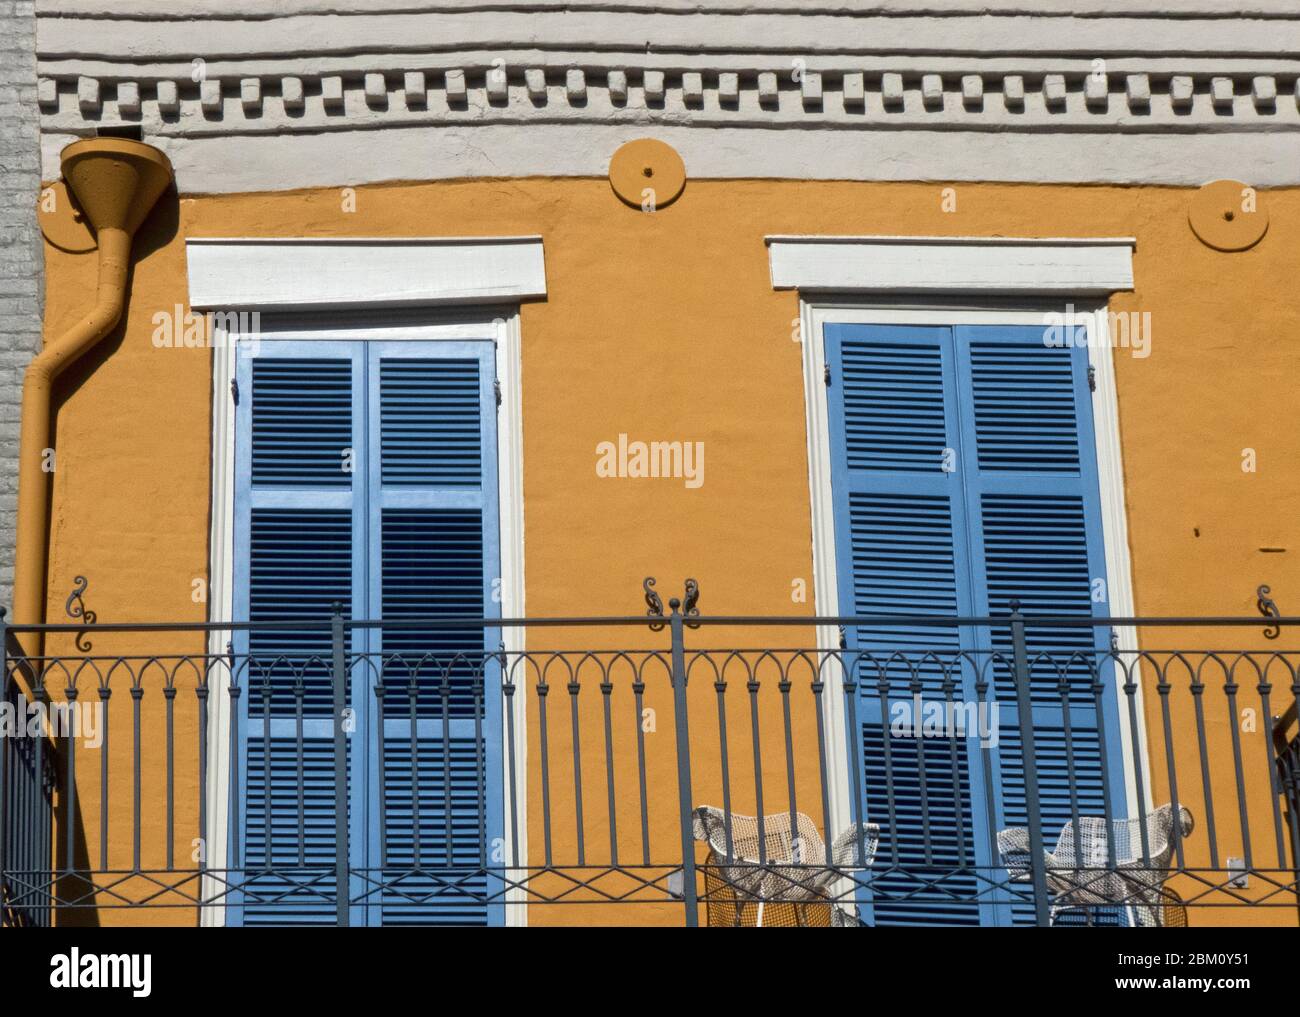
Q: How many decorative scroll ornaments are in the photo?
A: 4